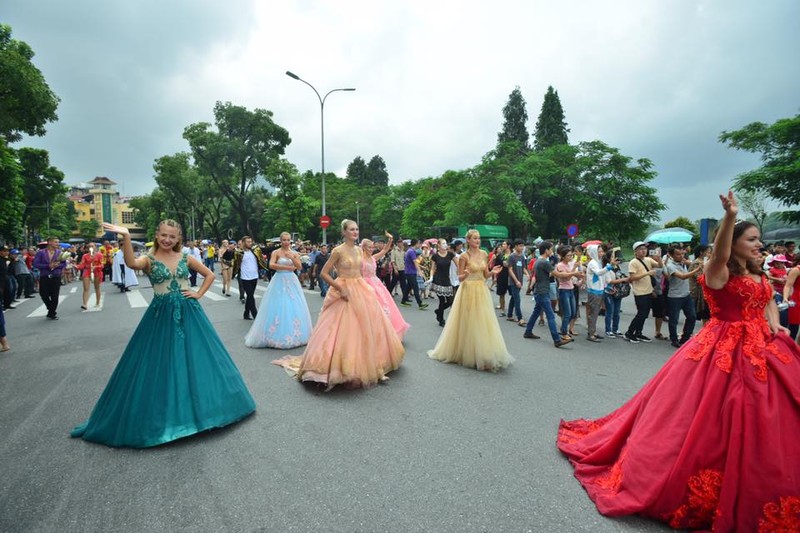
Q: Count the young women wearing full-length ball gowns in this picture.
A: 6